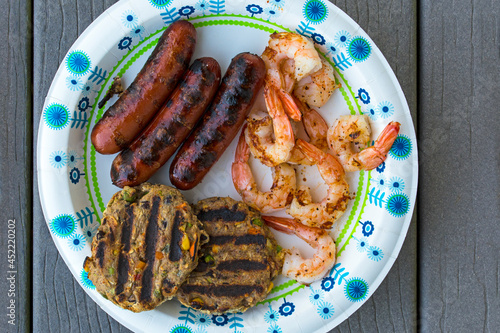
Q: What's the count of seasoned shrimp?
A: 8